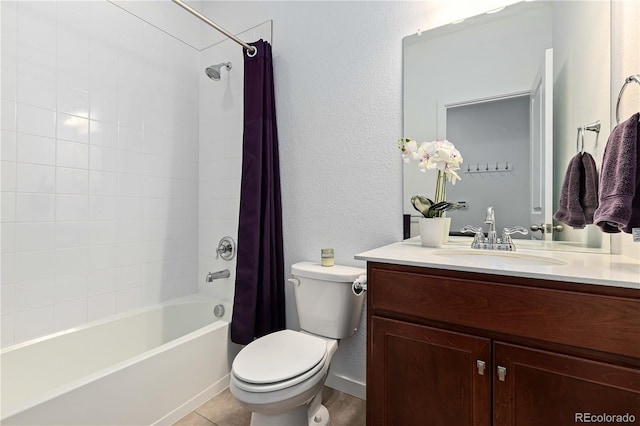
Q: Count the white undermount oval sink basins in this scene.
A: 1